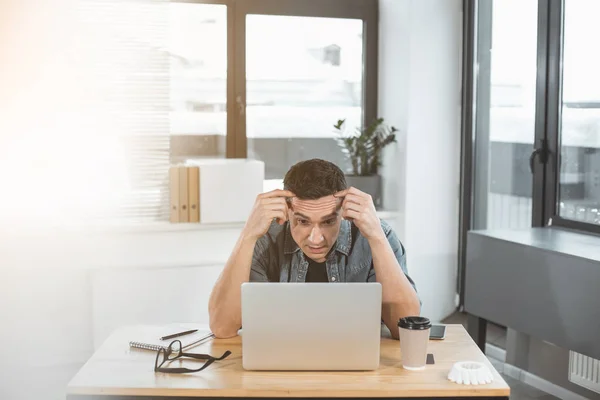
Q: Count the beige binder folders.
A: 3